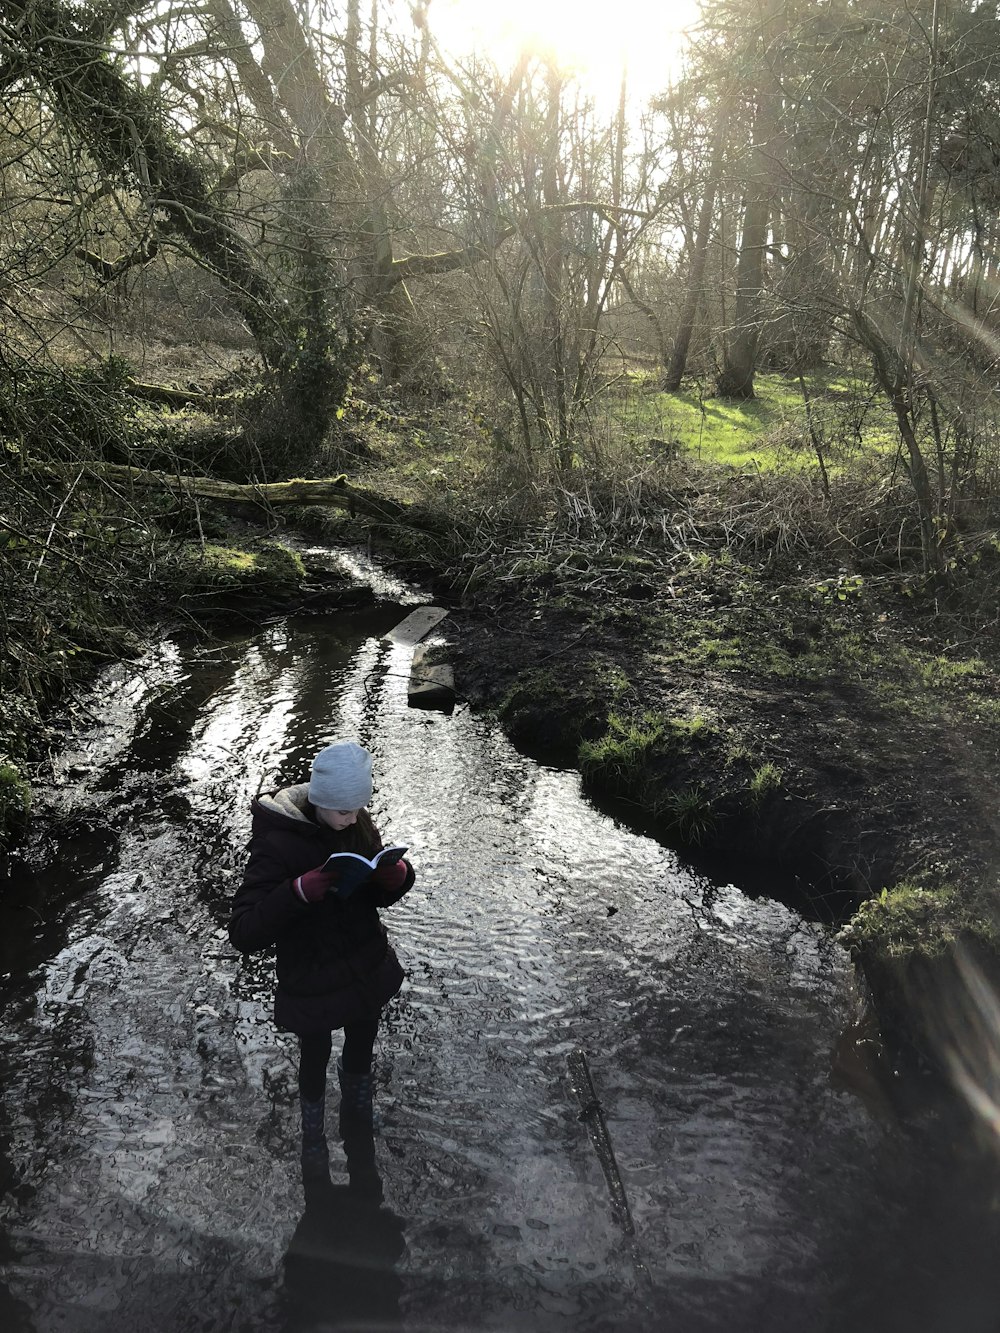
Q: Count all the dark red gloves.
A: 2